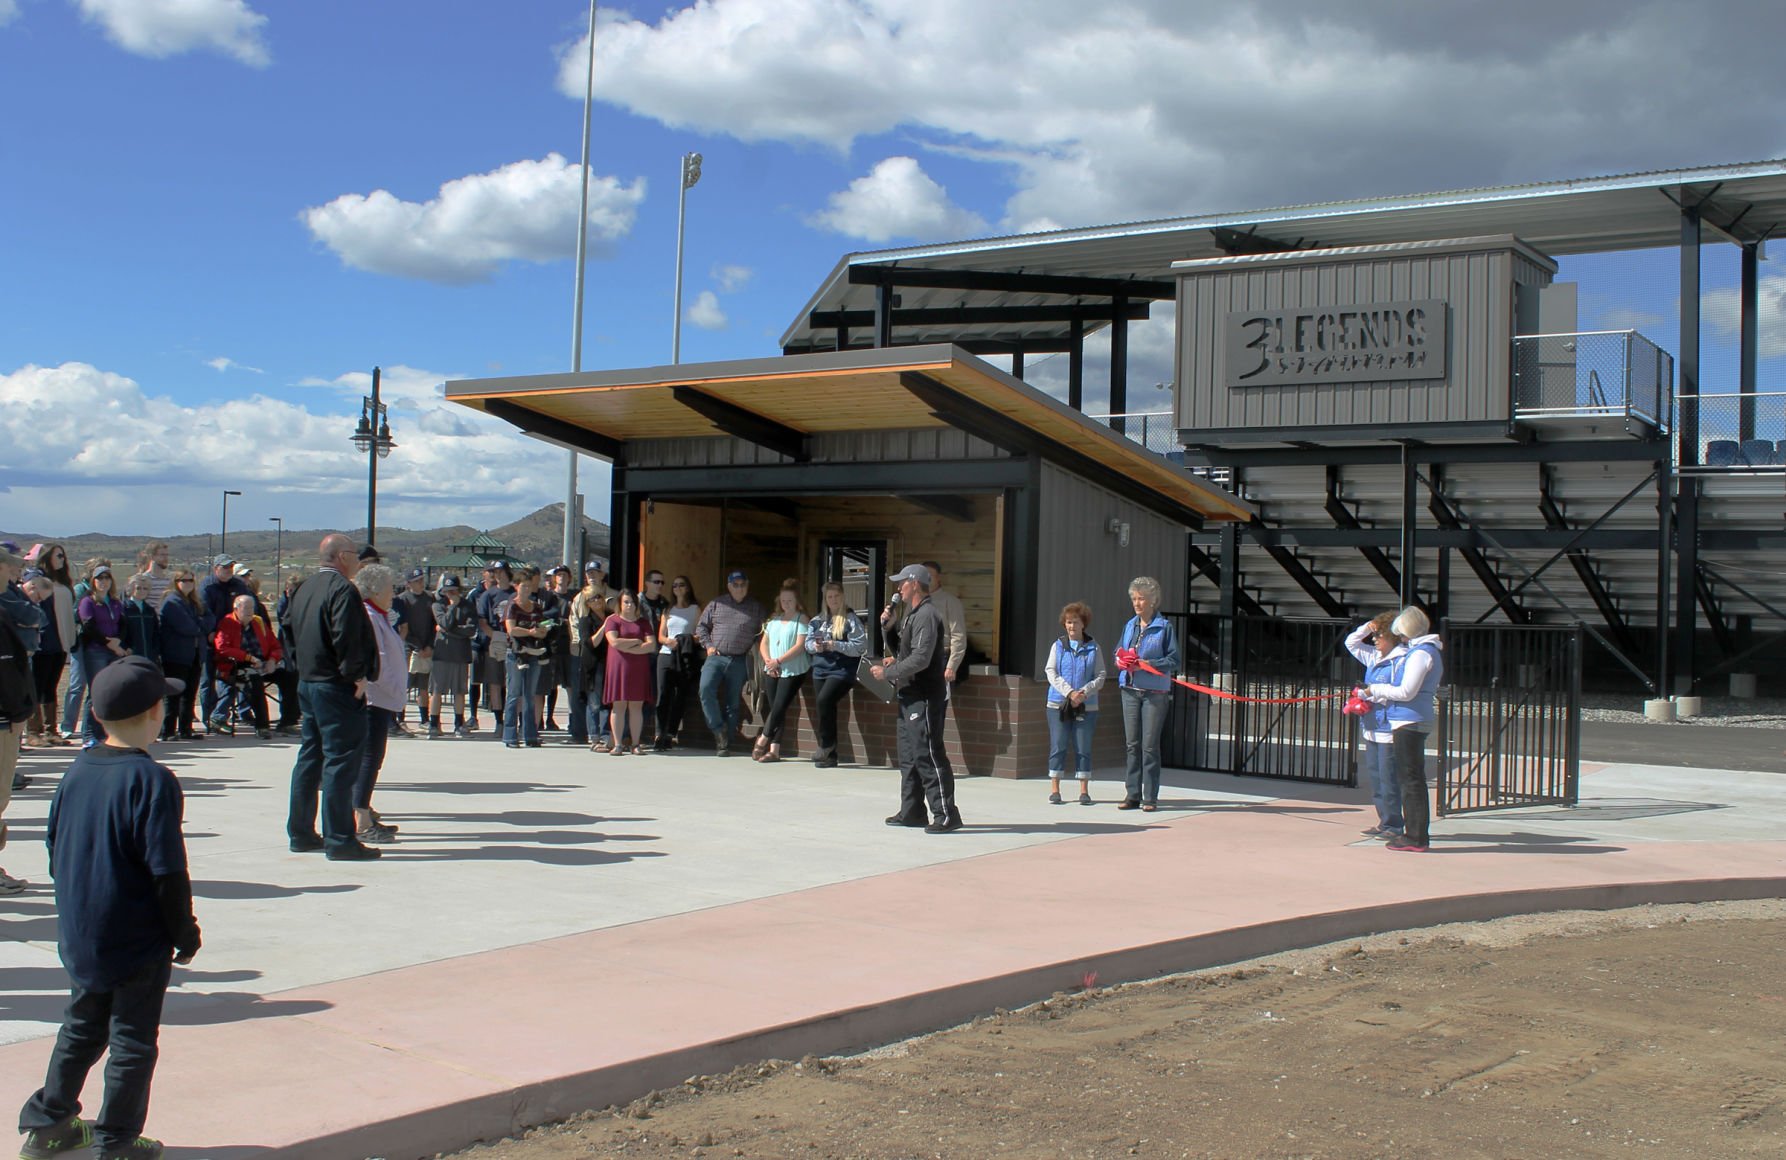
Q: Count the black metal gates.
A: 2